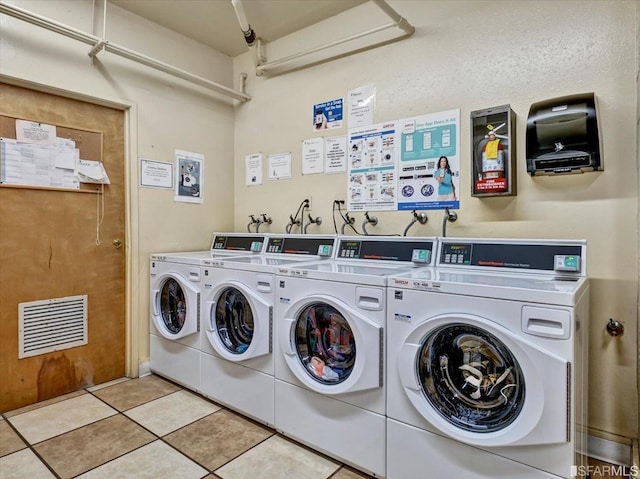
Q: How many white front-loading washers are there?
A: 4